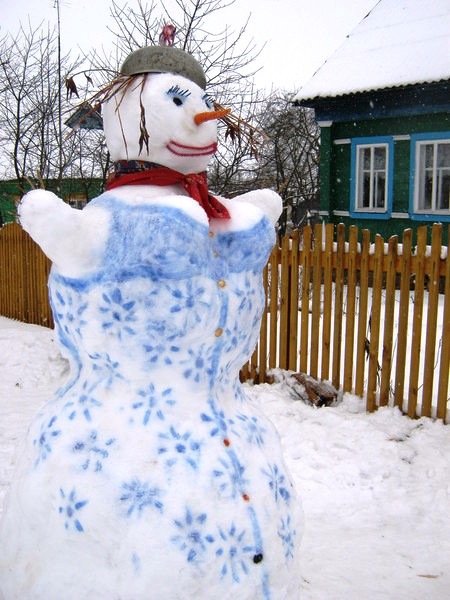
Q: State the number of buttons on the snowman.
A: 7